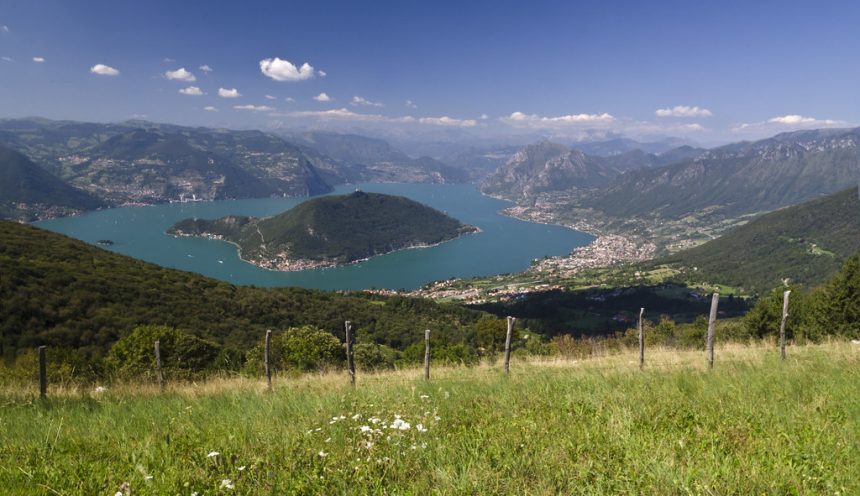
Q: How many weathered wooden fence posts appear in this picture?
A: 9